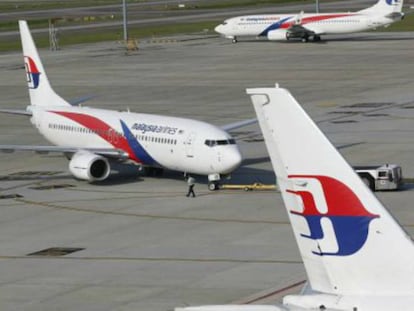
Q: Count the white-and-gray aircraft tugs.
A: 1